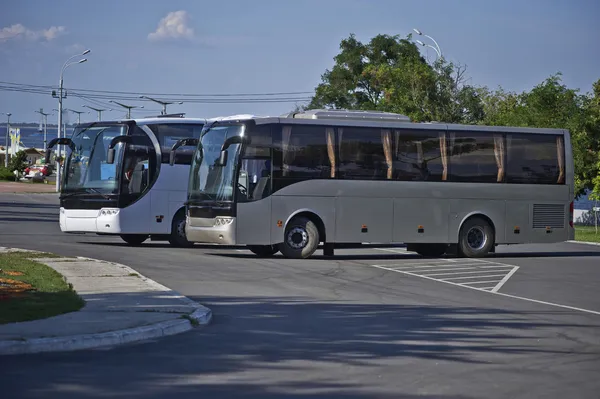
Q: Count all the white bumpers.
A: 1